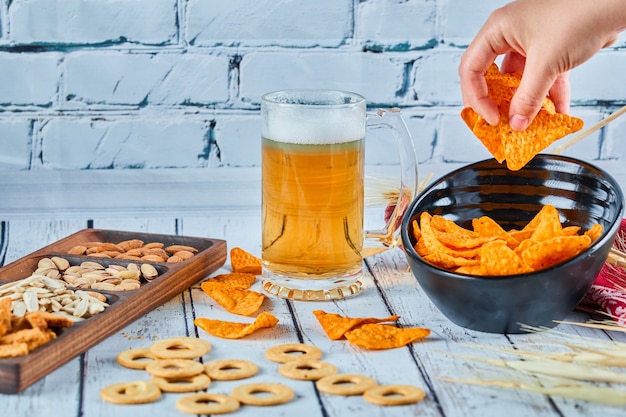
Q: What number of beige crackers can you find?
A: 12